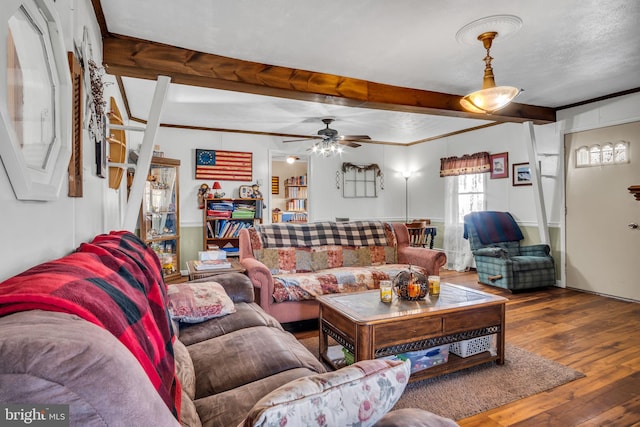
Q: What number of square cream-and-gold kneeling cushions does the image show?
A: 0